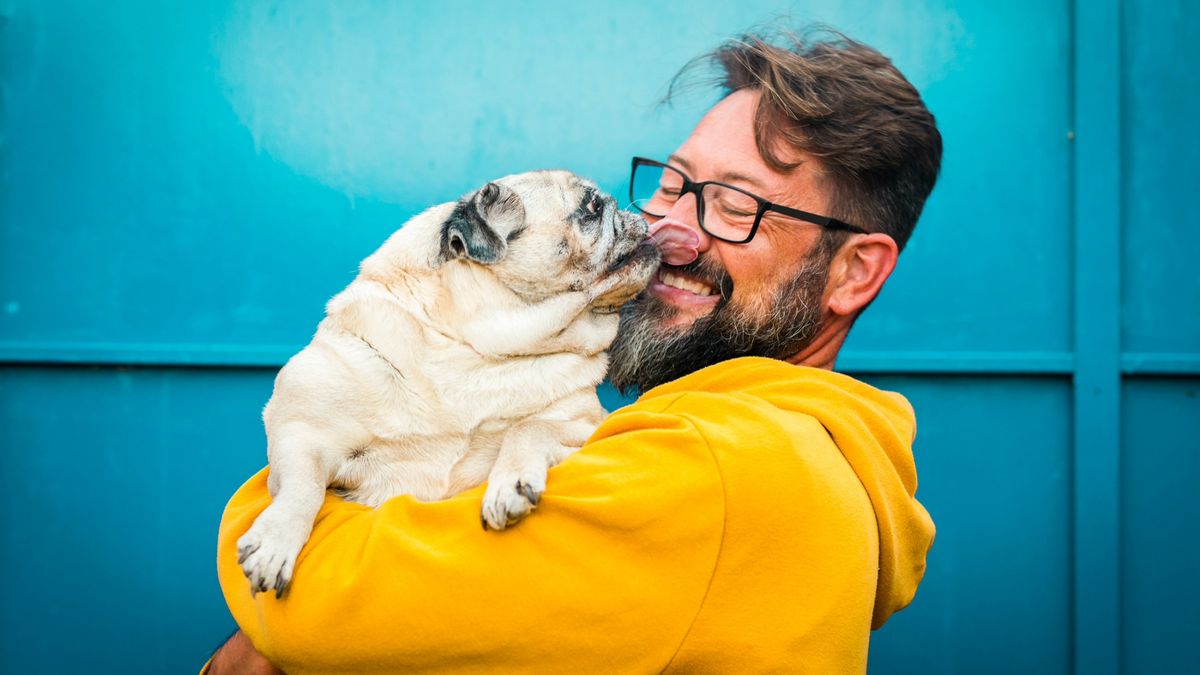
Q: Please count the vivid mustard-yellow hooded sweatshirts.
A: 1